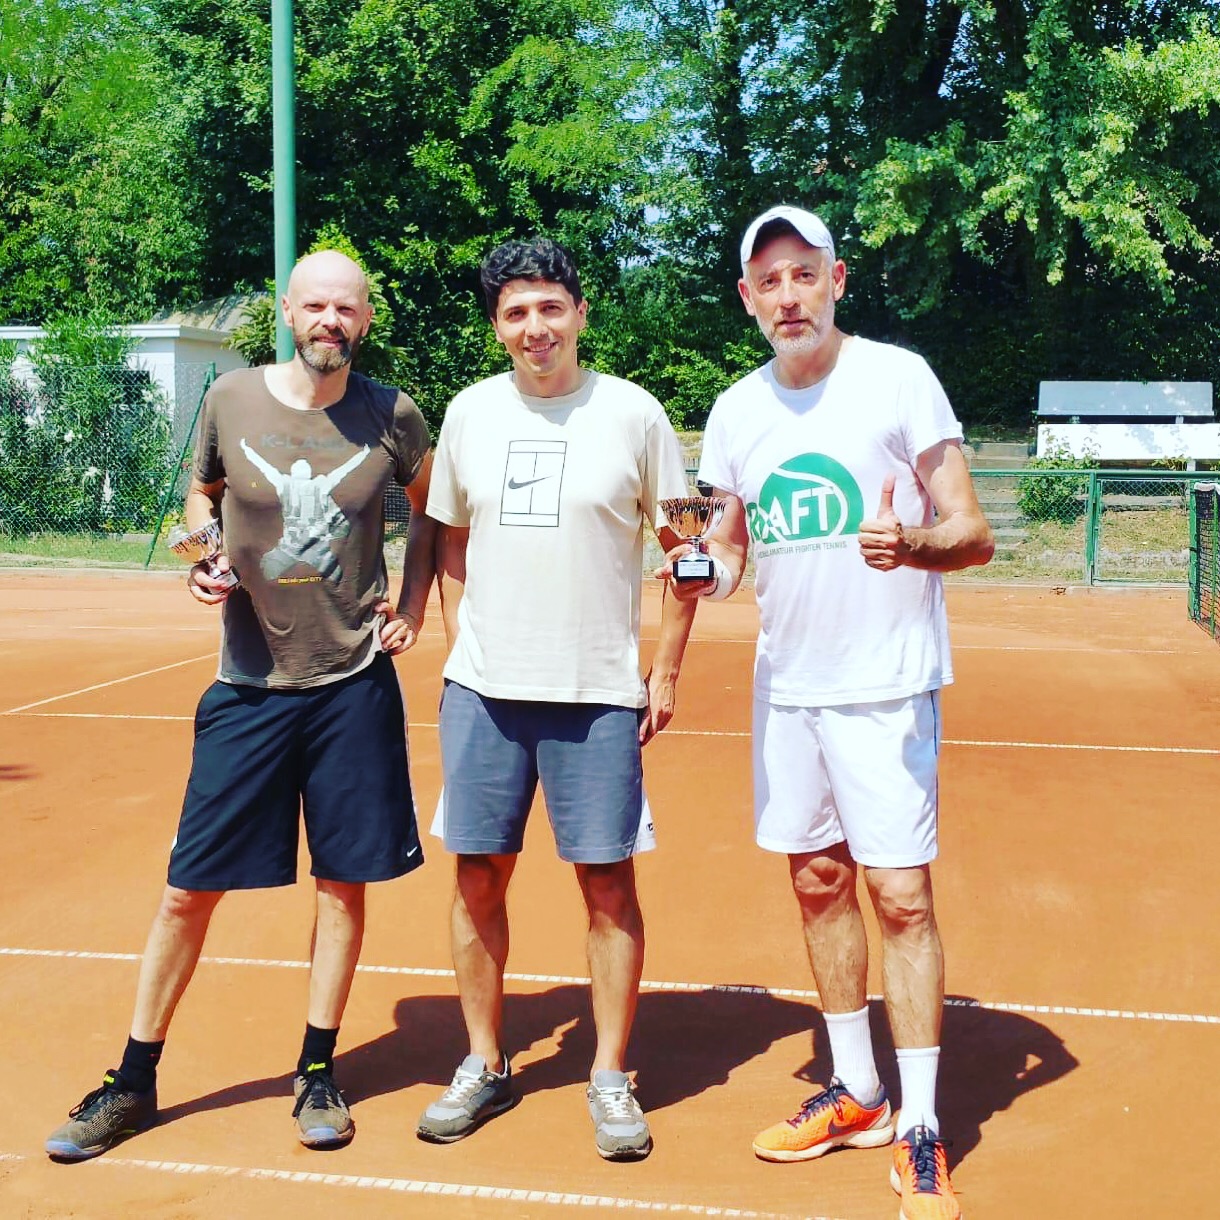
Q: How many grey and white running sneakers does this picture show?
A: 2